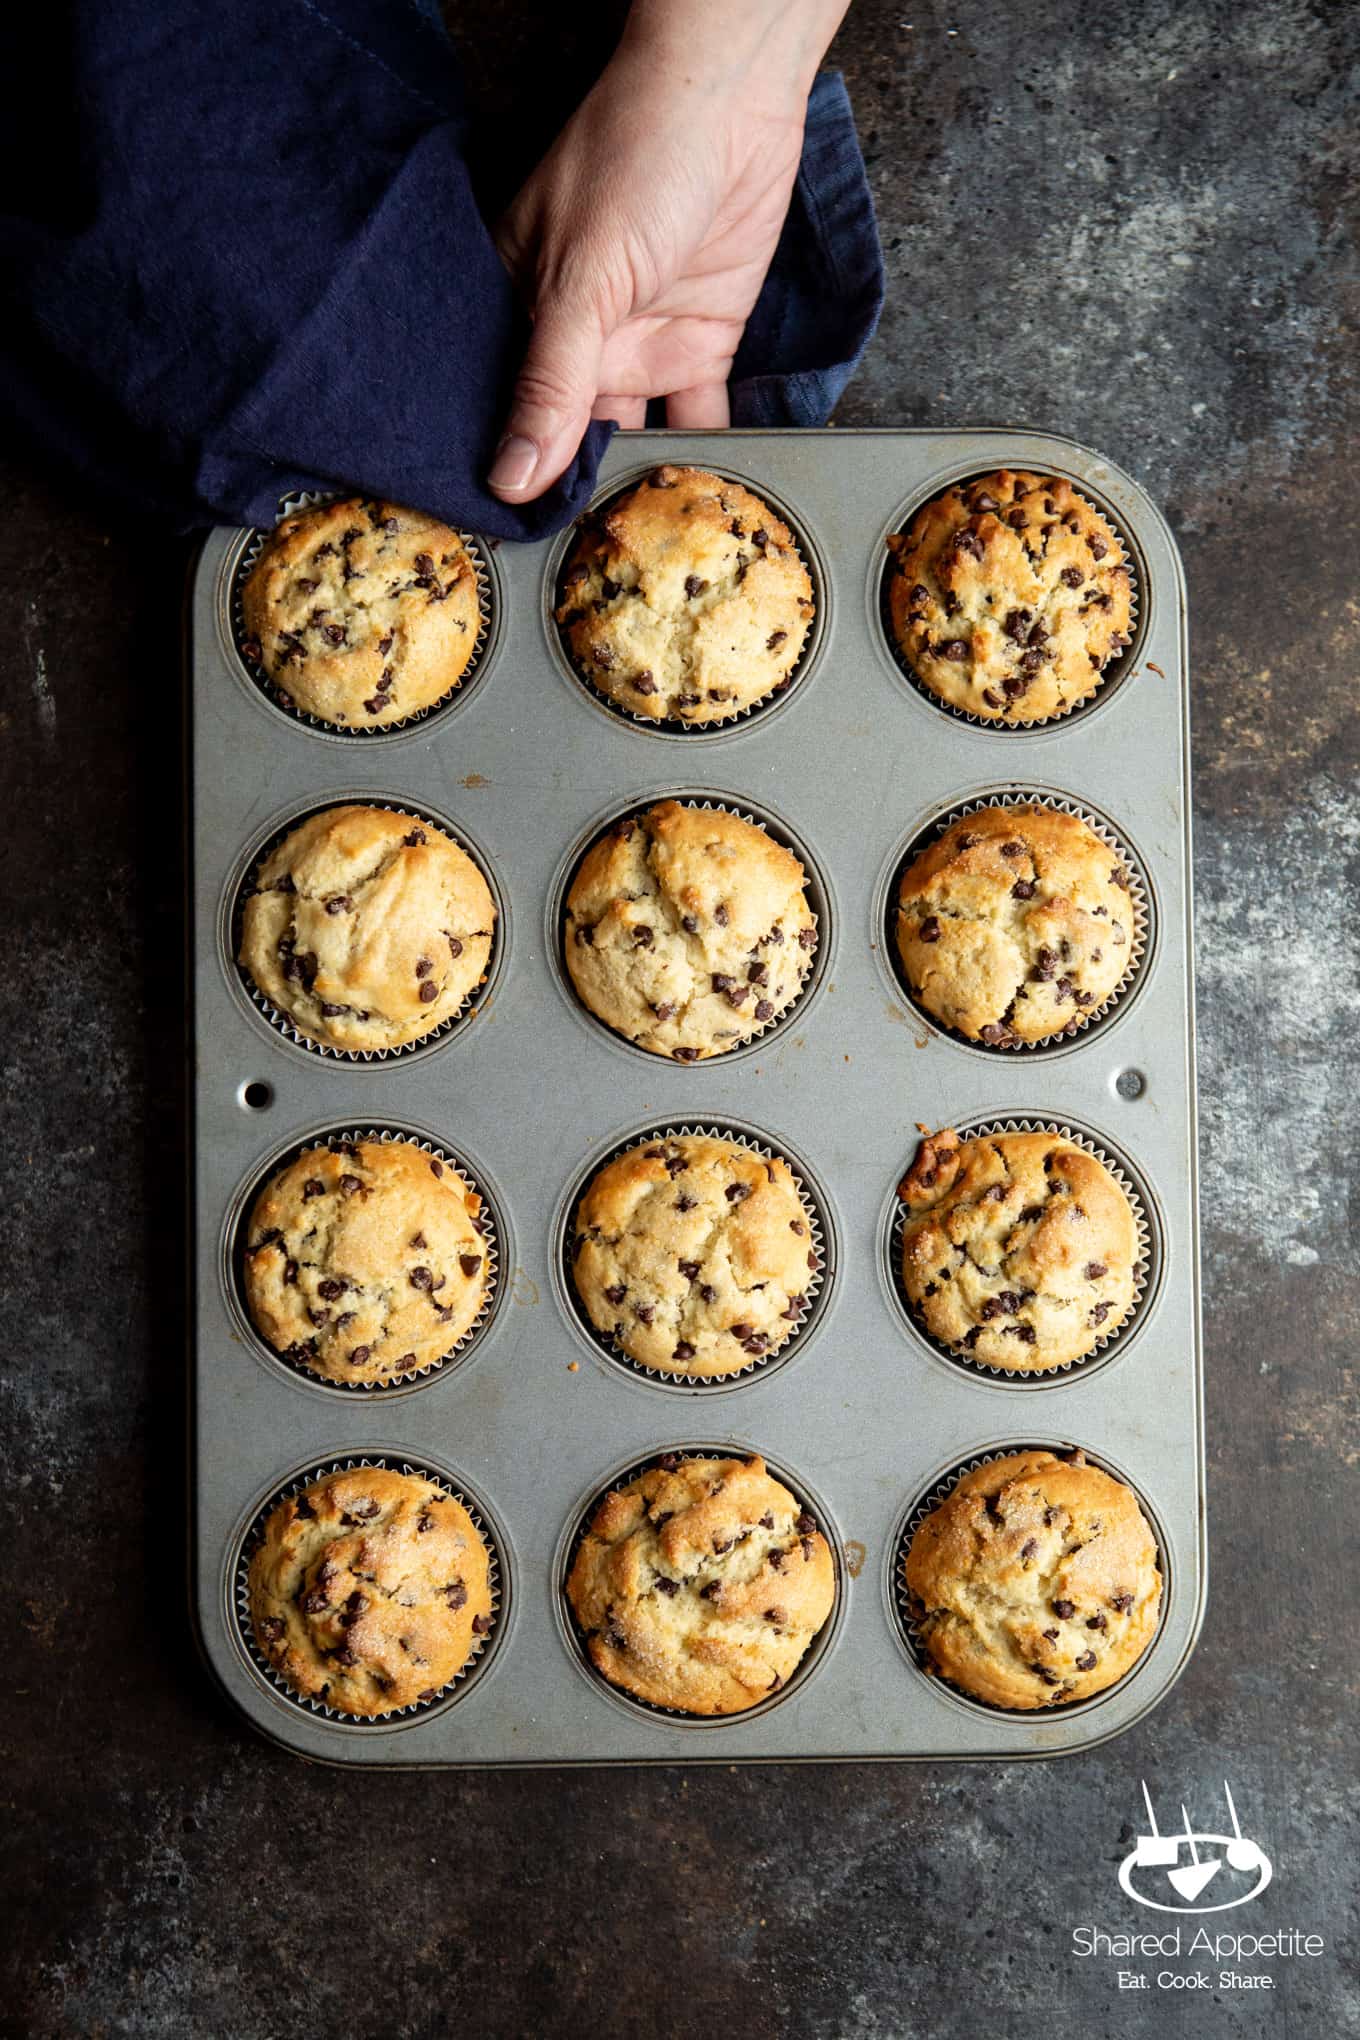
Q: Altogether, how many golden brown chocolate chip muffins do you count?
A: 12